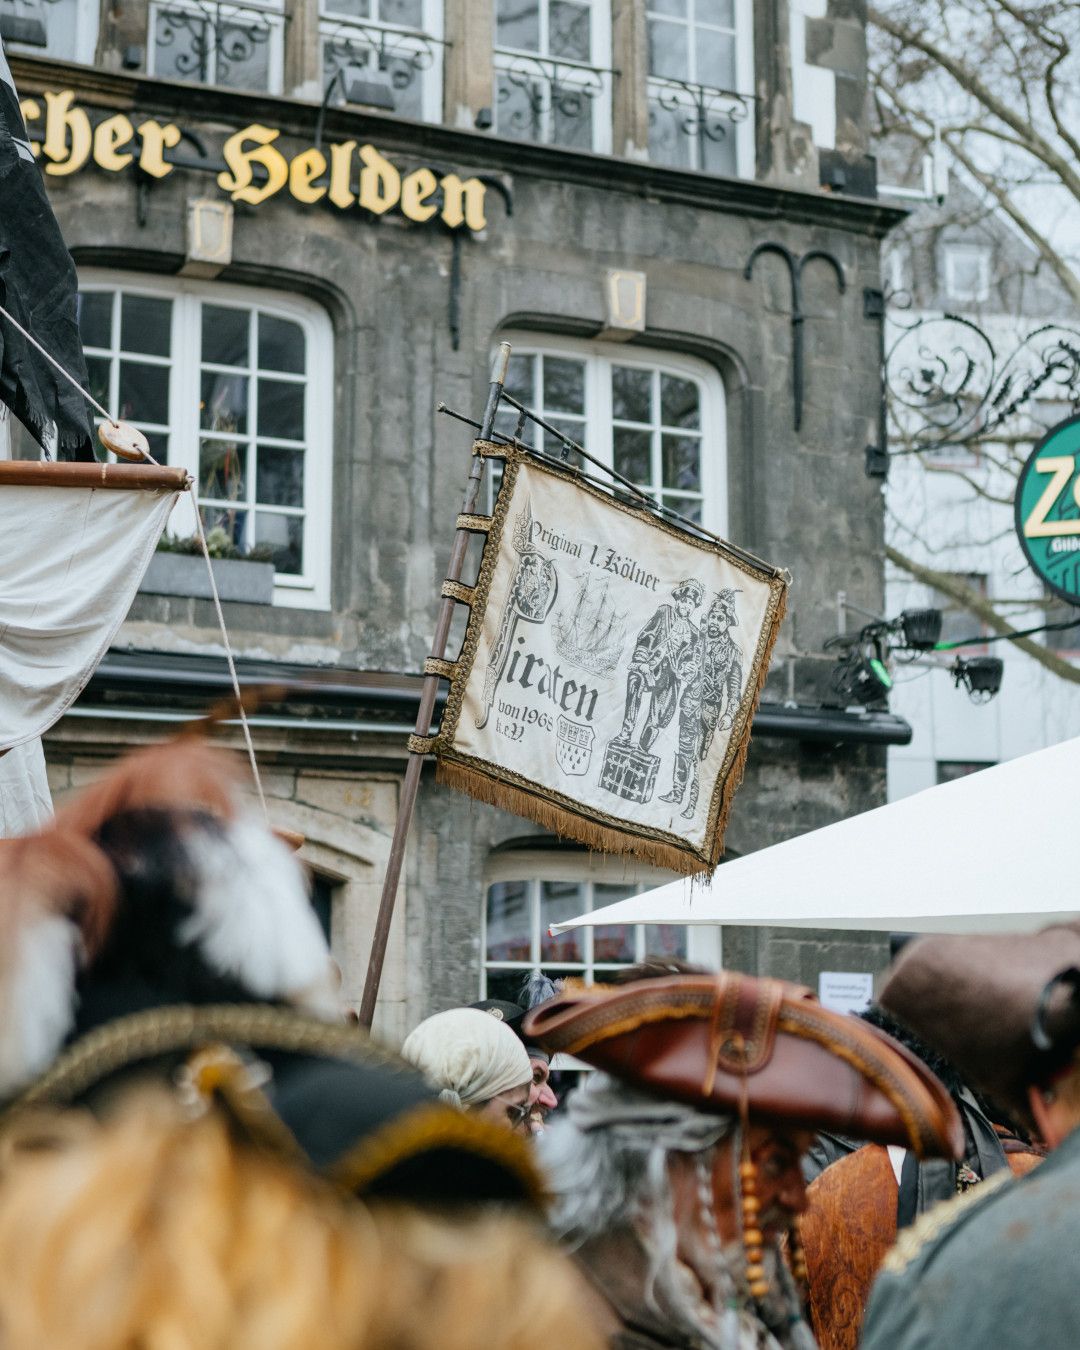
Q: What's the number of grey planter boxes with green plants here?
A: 1